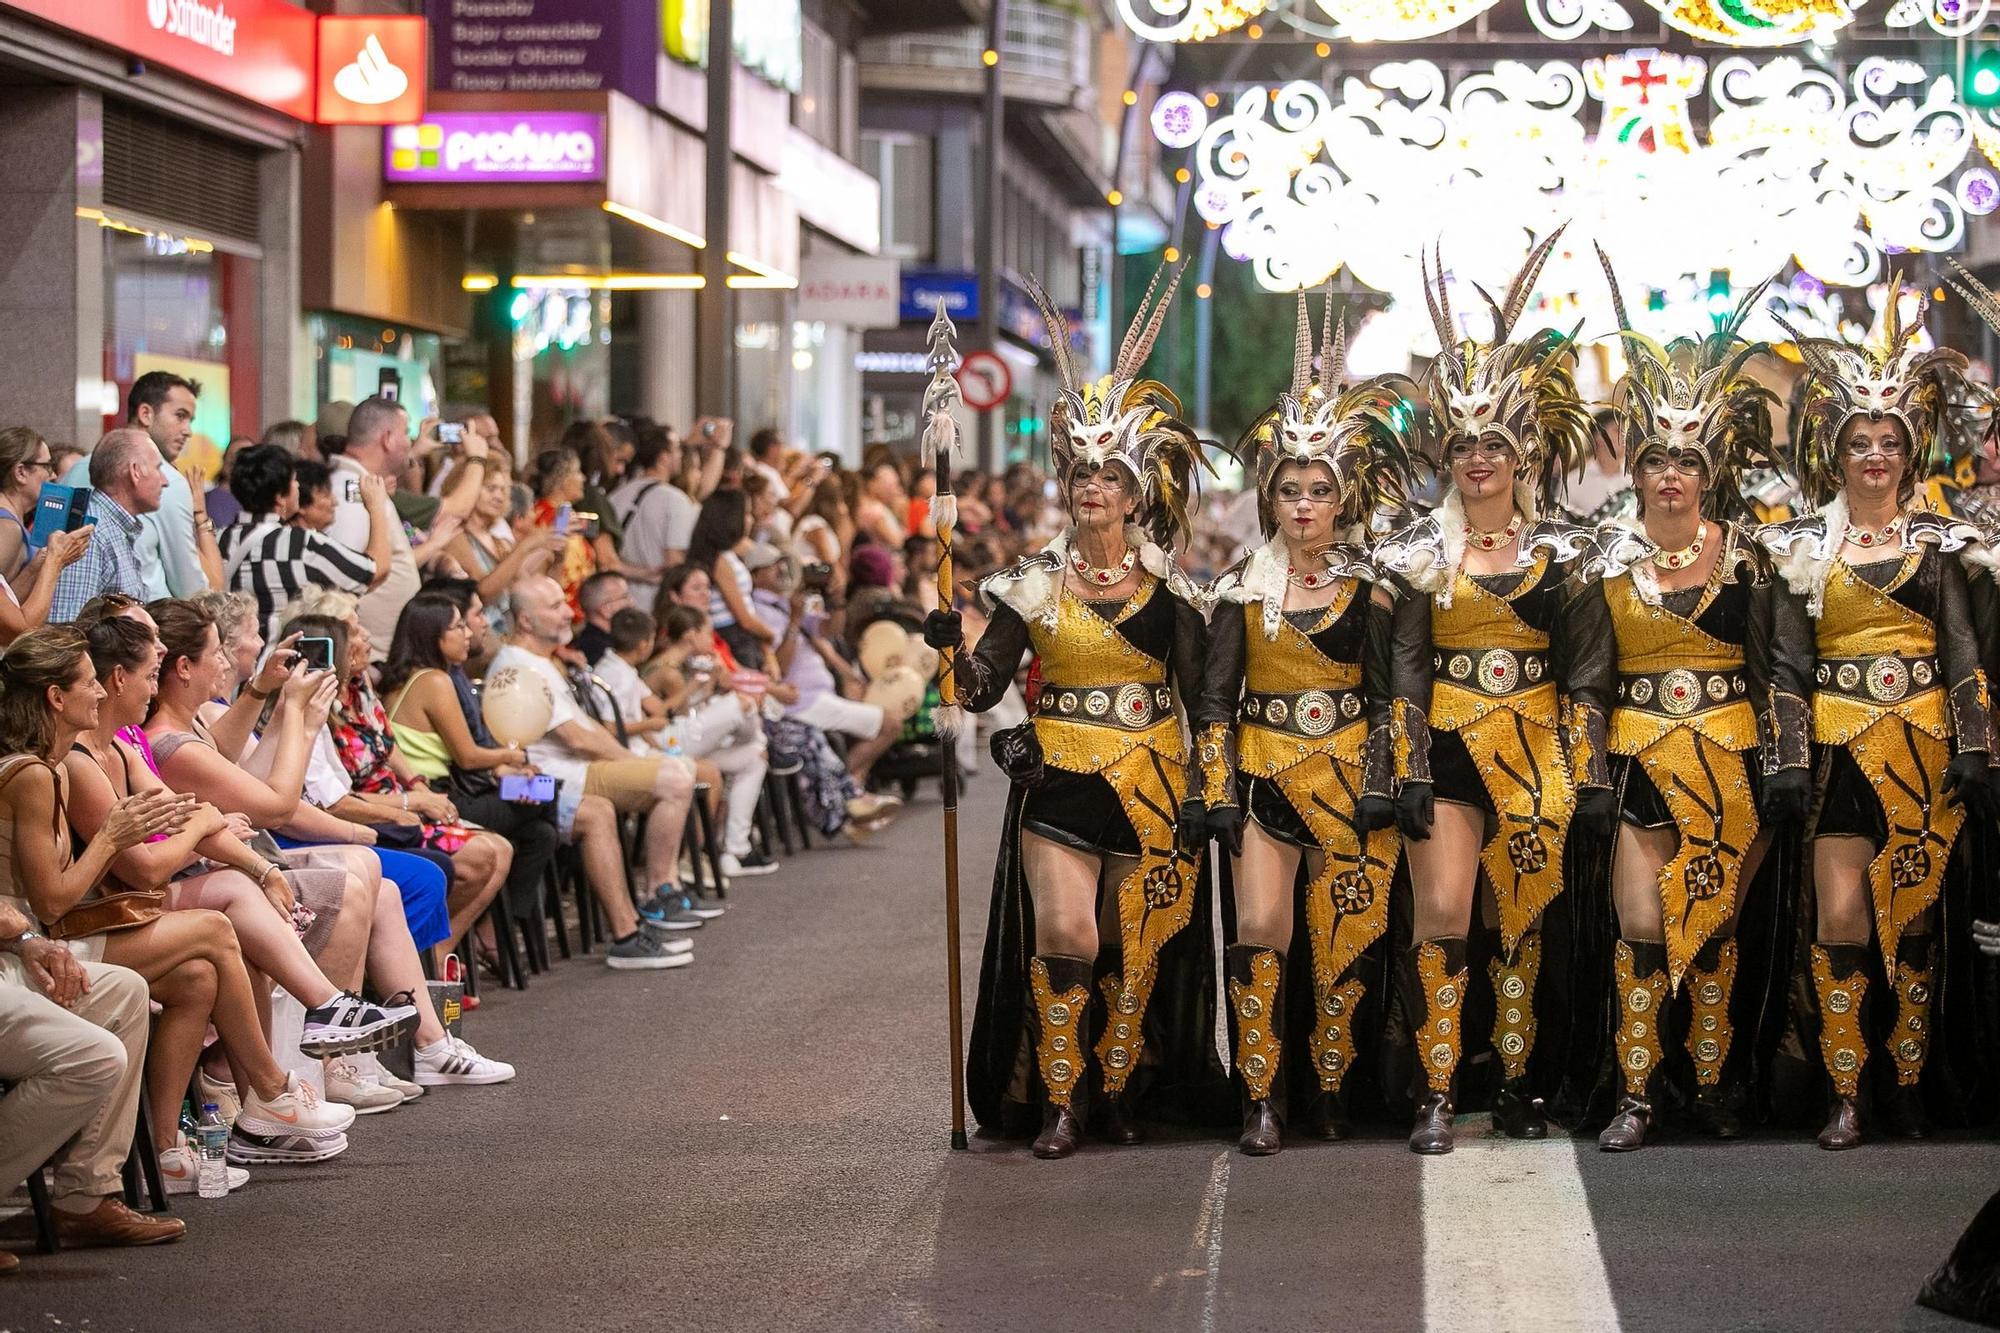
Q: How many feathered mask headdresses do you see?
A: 5